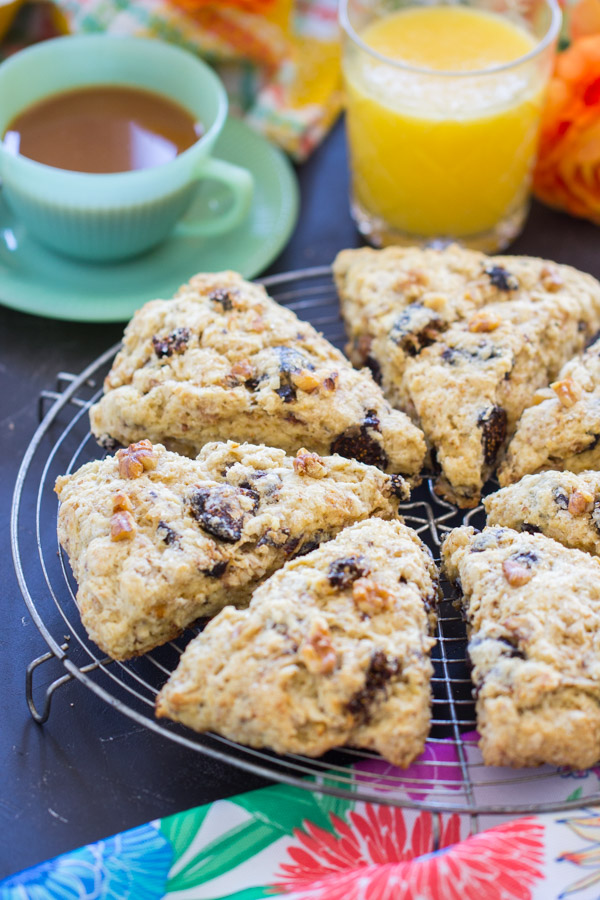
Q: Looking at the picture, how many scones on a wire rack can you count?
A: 7